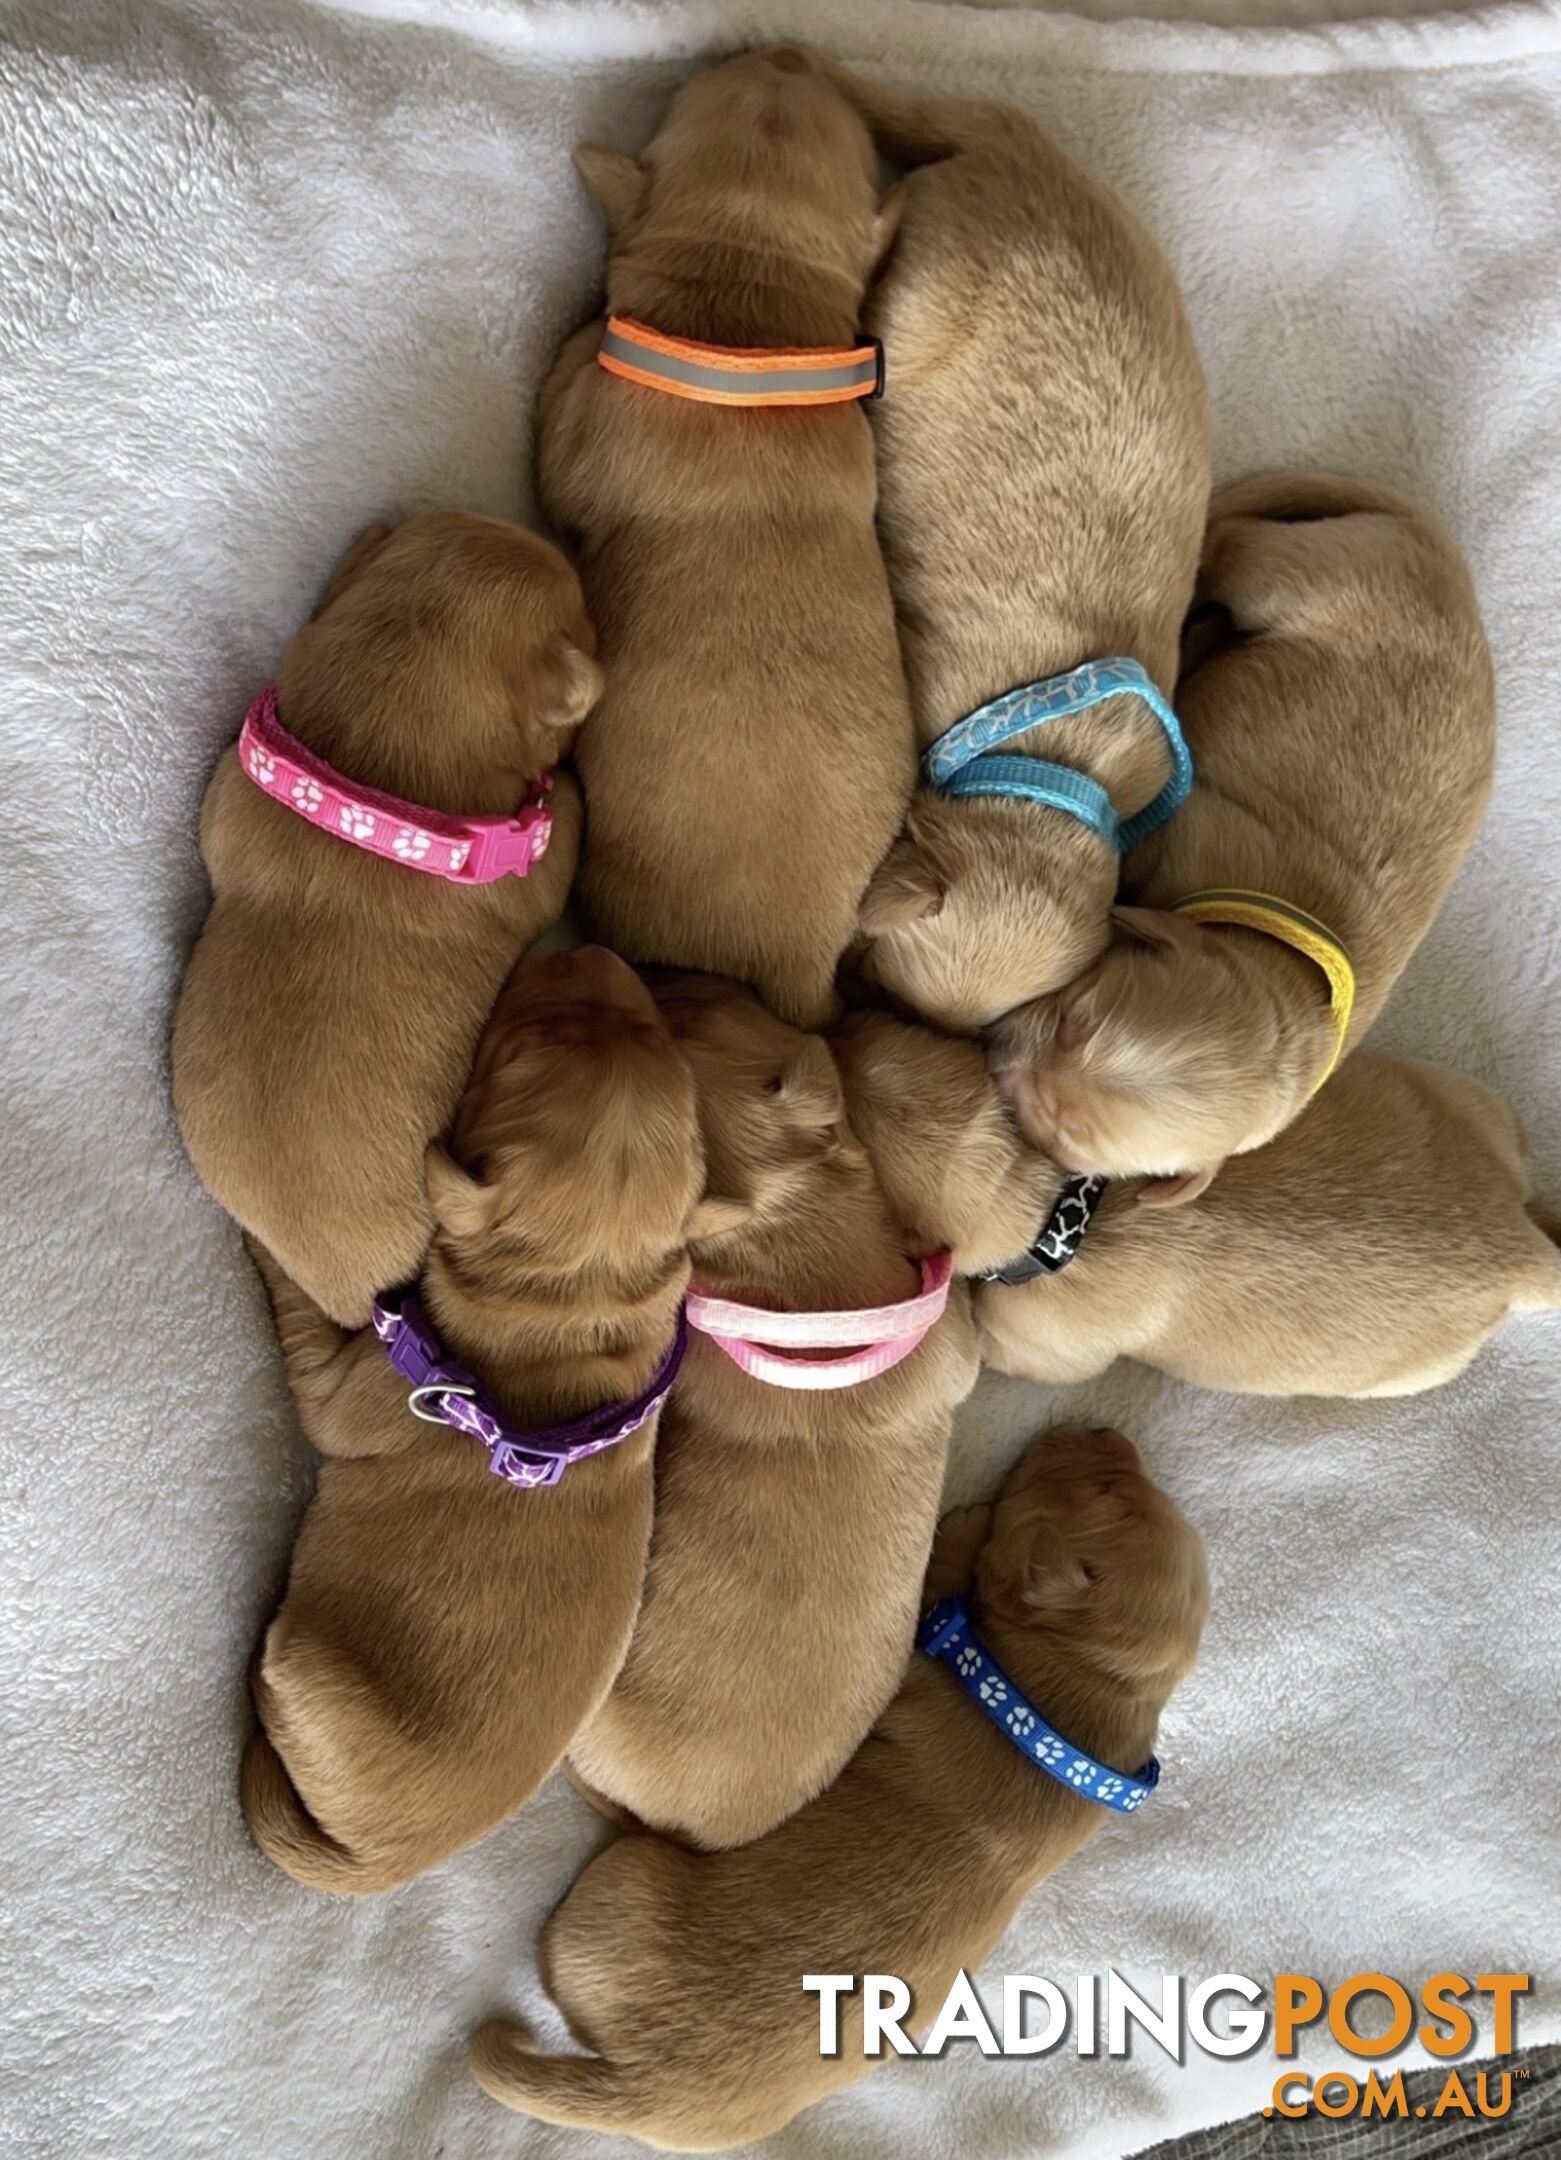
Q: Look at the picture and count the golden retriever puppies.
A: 8